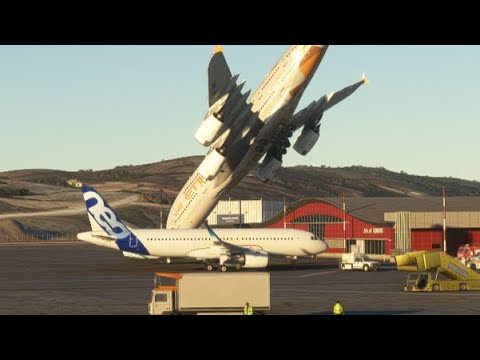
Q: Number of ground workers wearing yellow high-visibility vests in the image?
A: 2